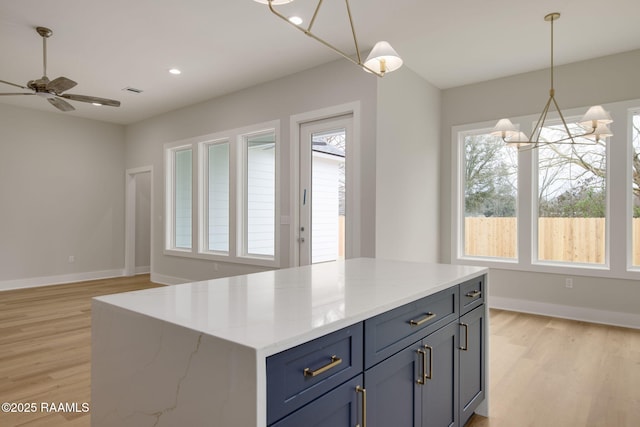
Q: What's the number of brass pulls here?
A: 7